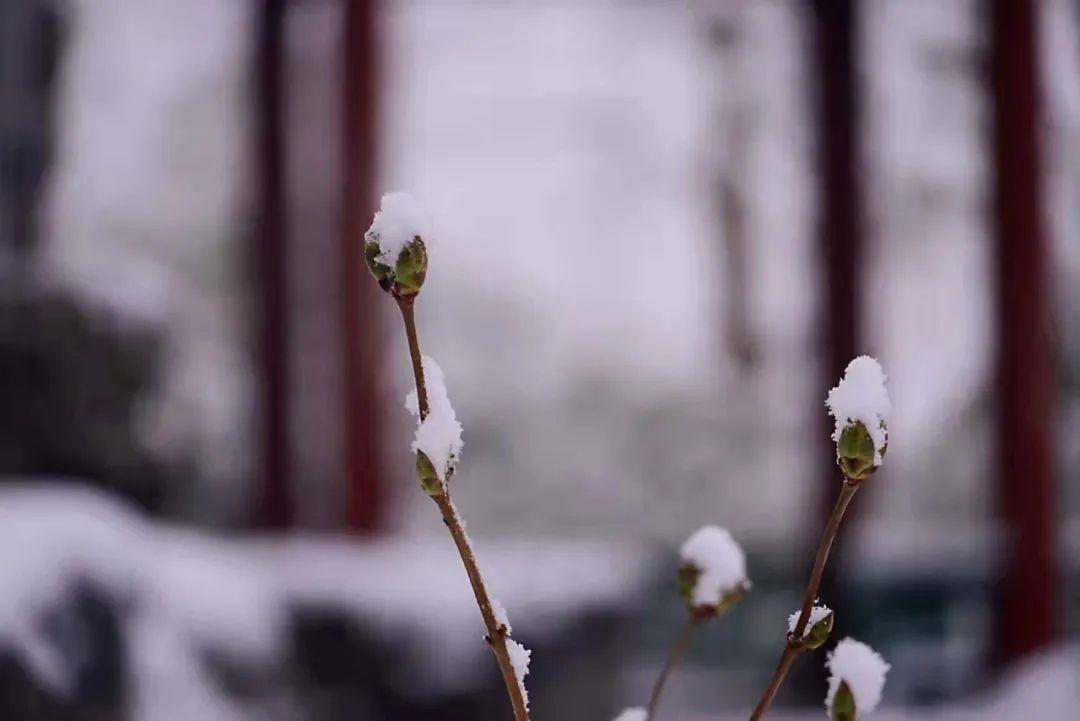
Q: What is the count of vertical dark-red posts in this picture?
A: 4